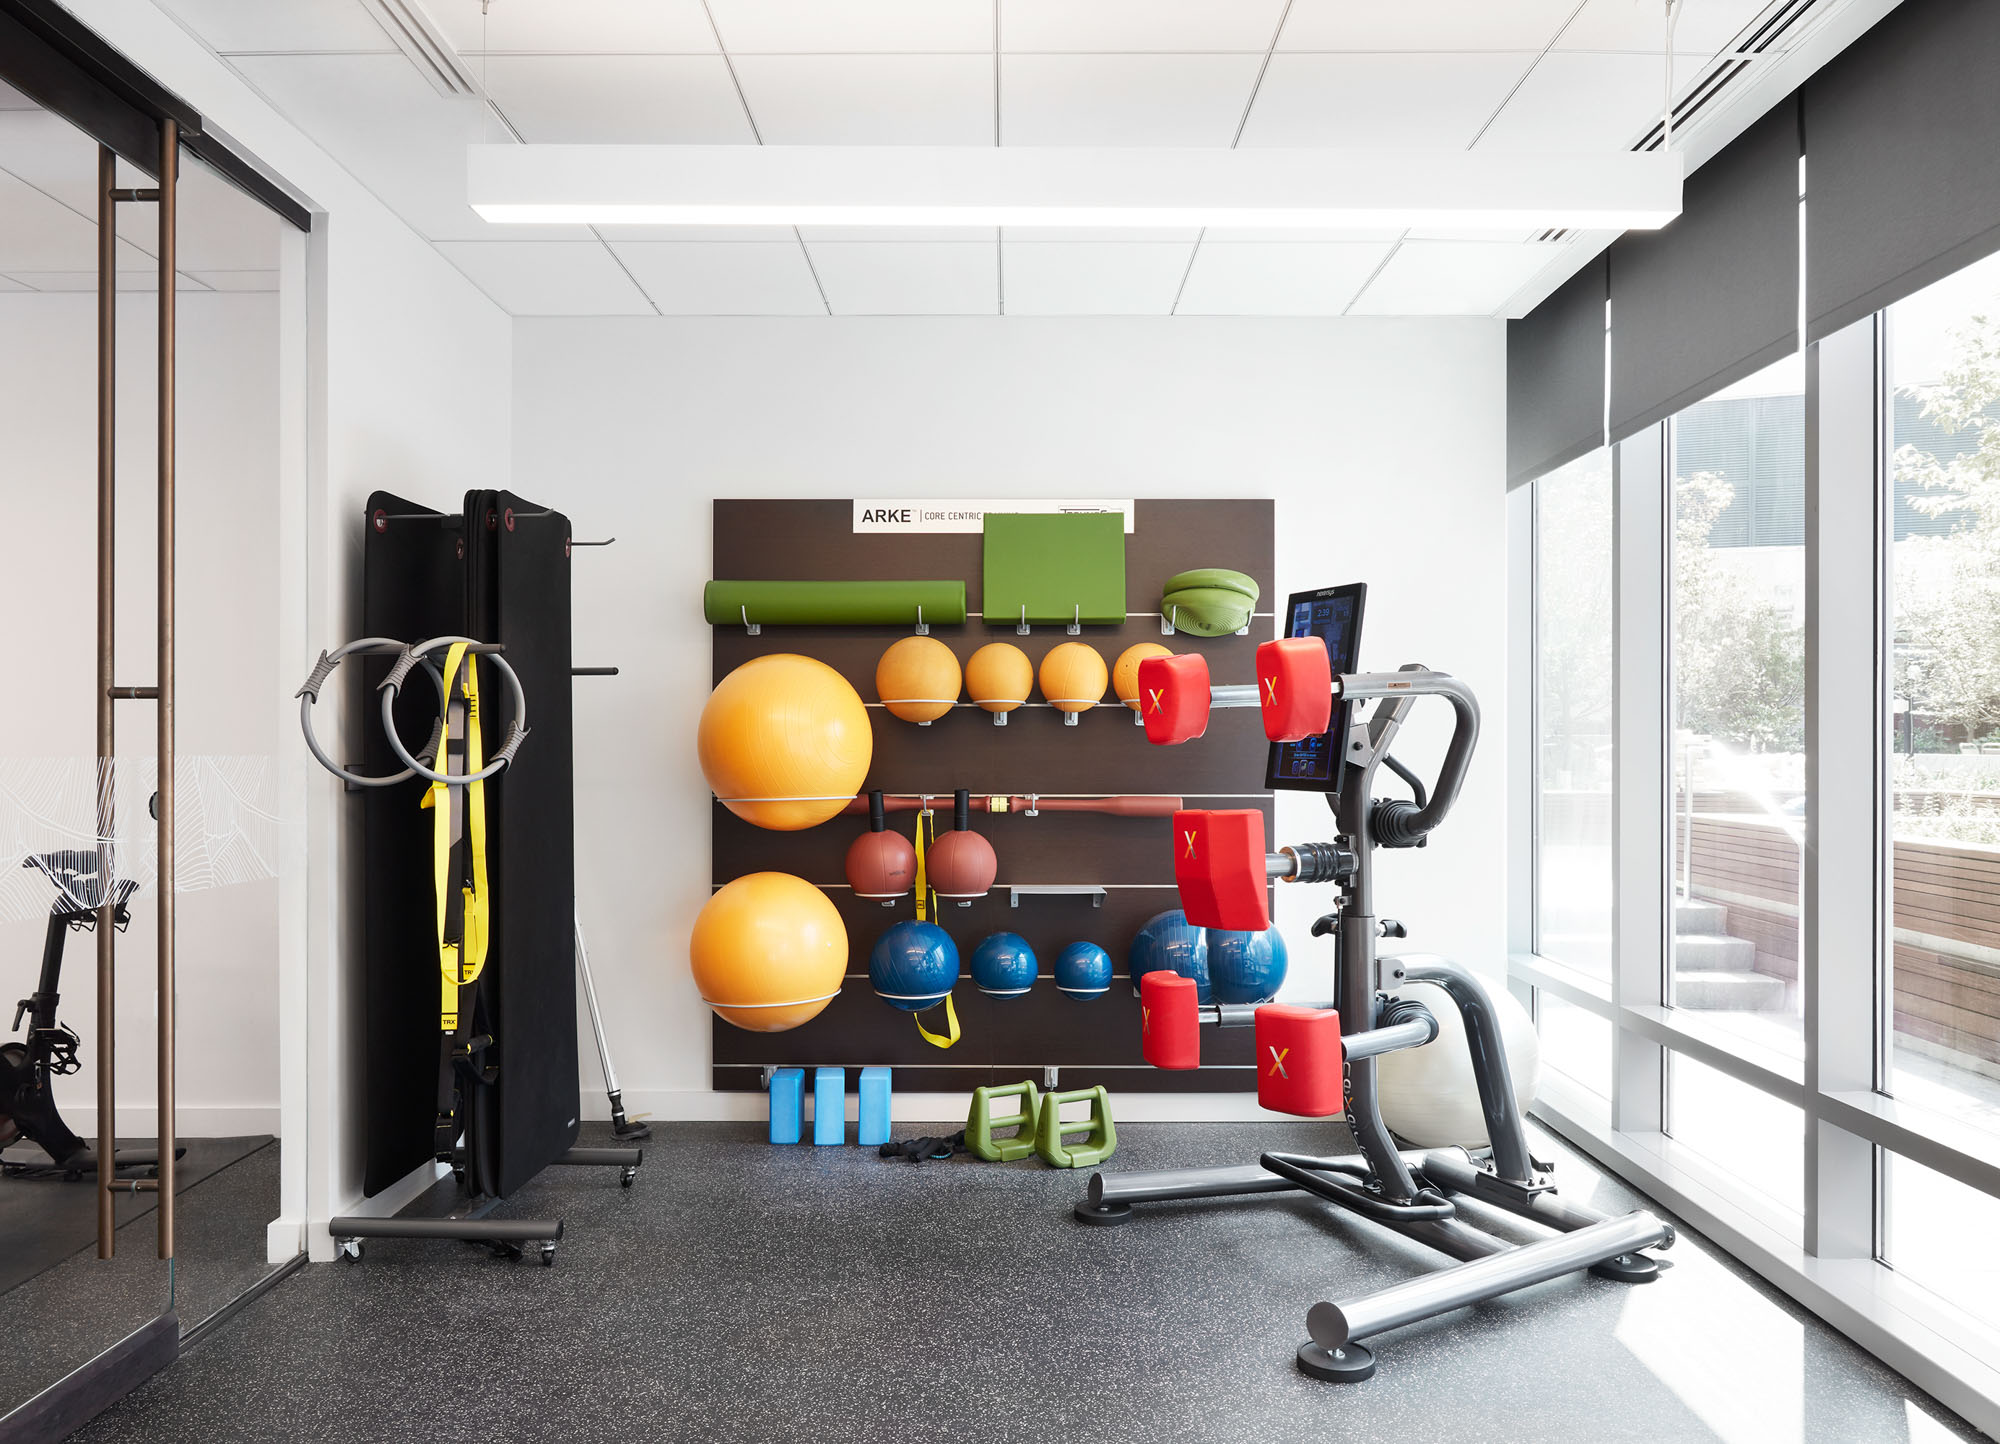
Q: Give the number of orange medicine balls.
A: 4